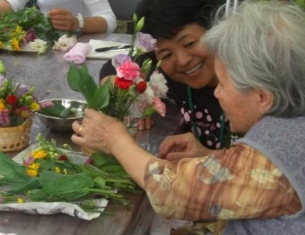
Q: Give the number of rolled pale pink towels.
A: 1